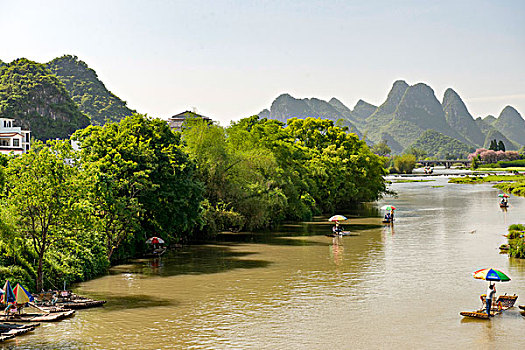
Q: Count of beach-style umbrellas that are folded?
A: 2